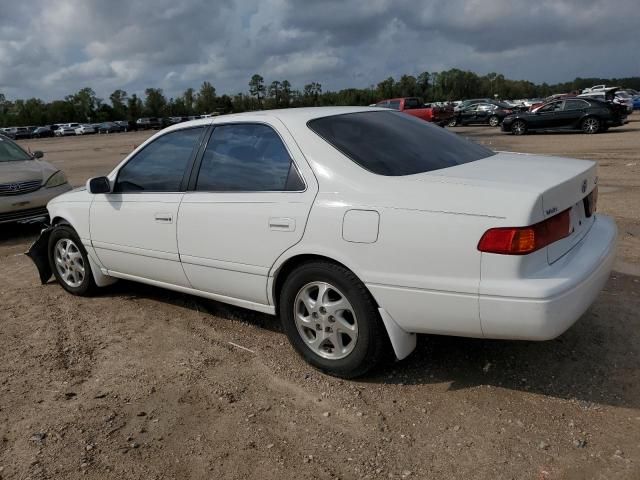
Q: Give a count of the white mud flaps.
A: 2